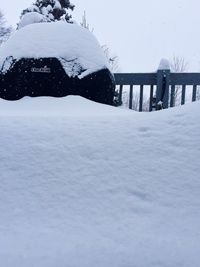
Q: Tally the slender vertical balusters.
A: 7